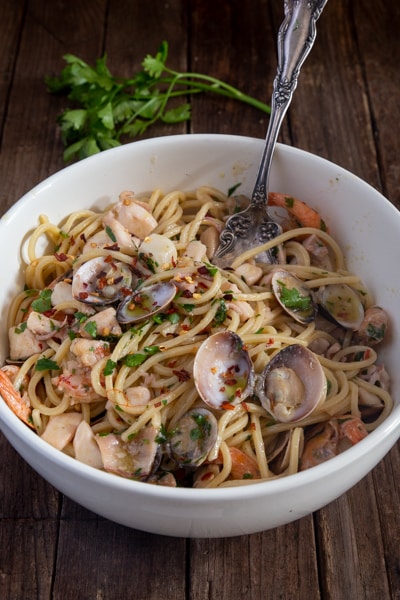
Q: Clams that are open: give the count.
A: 4